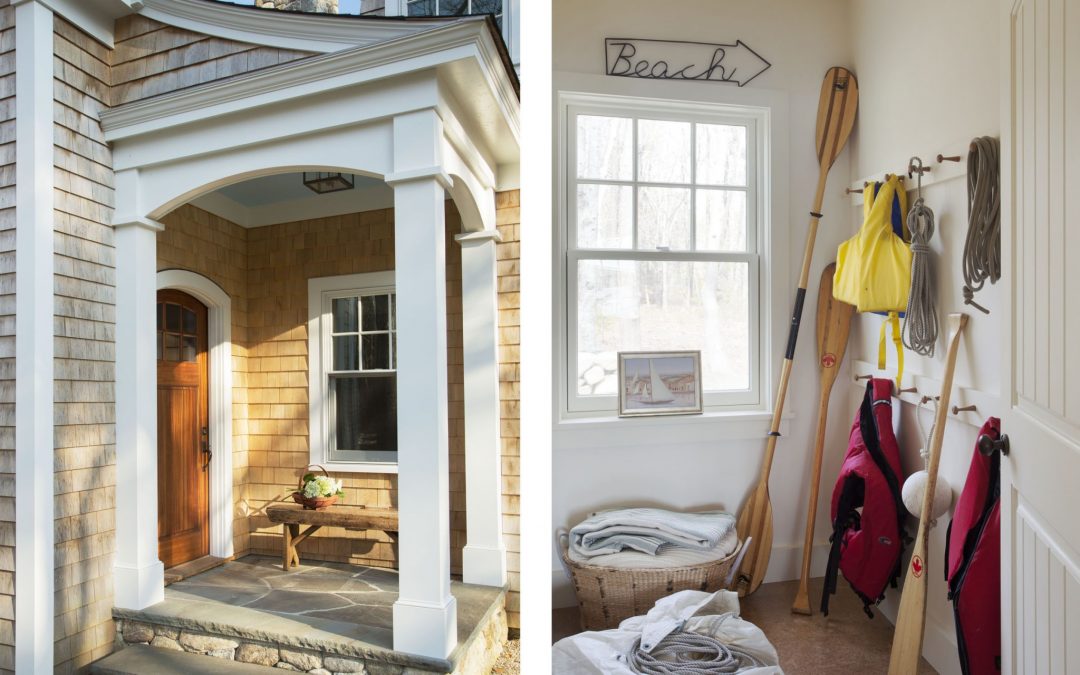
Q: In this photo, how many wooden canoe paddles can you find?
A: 3